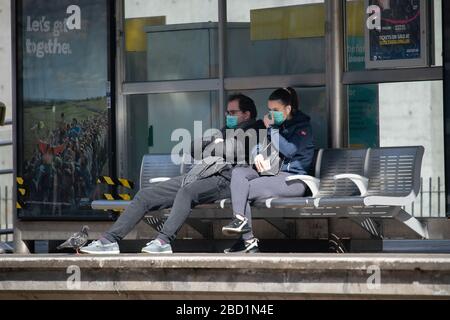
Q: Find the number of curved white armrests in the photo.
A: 3